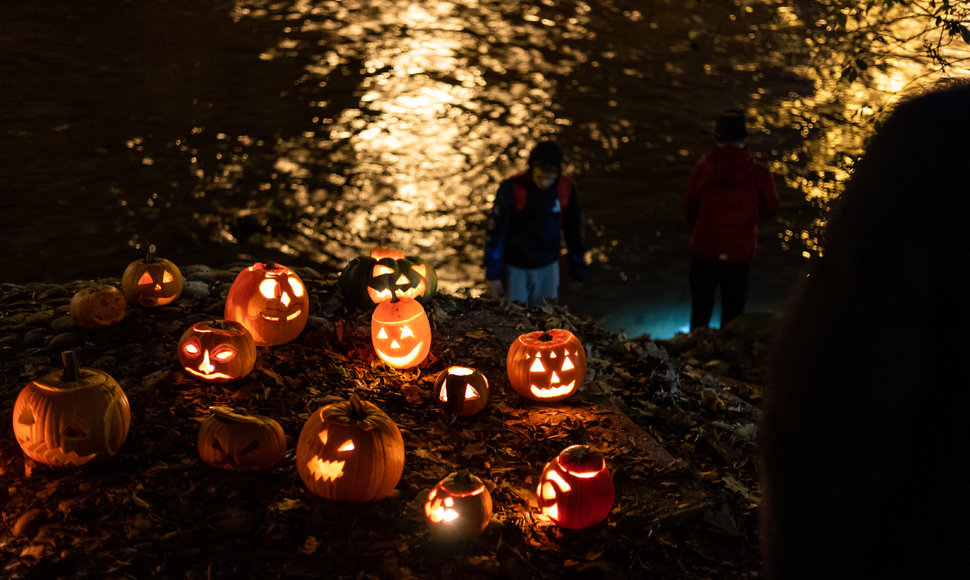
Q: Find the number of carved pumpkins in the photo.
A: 13